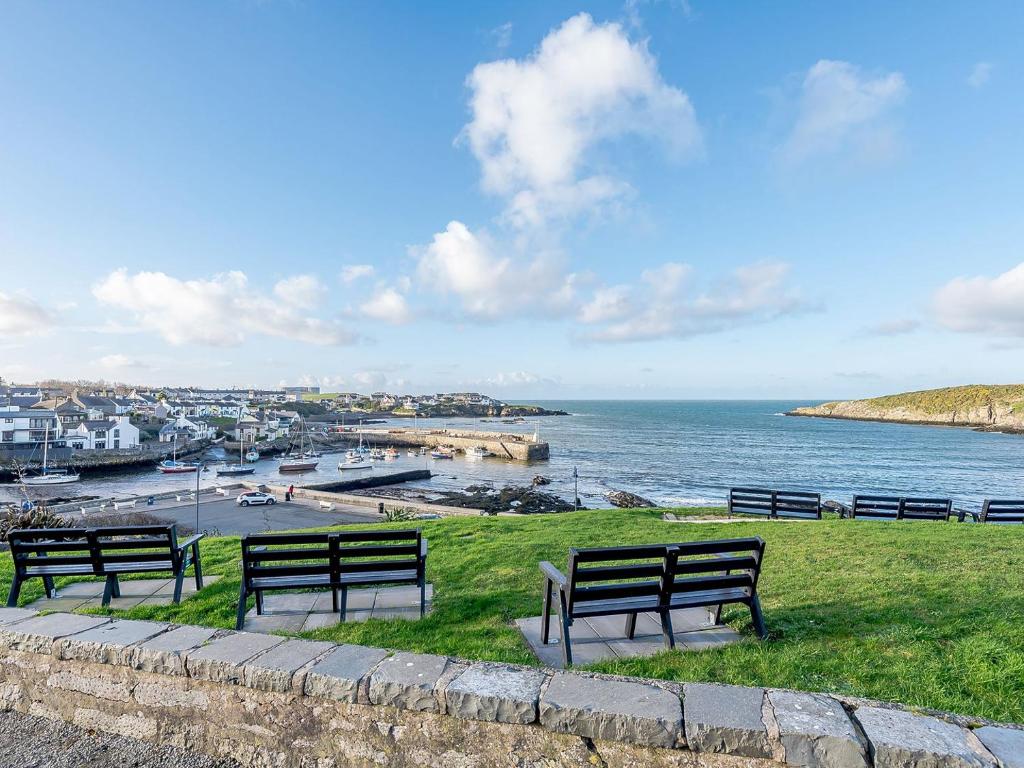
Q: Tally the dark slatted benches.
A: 6